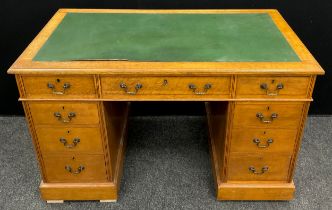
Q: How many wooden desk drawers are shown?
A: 9